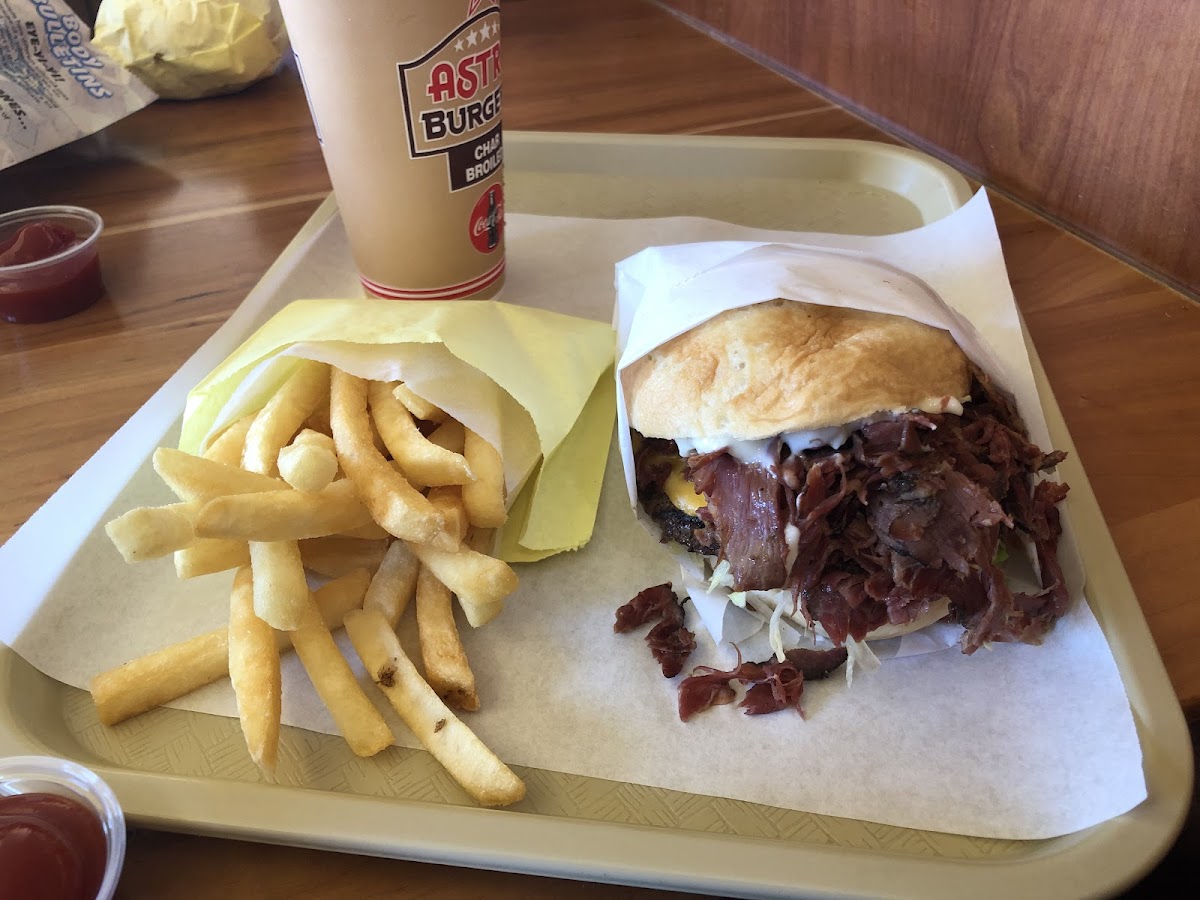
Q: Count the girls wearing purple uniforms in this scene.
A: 0